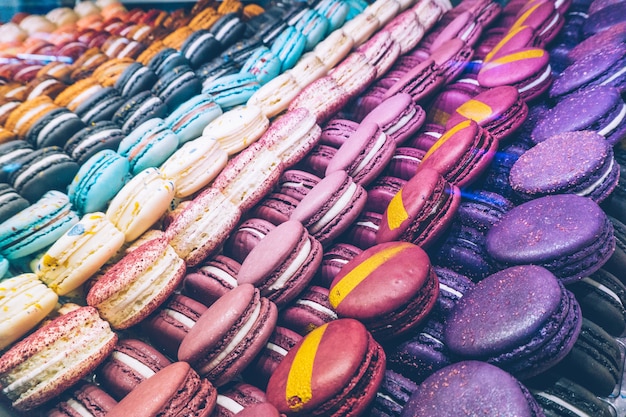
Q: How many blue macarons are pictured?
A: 11